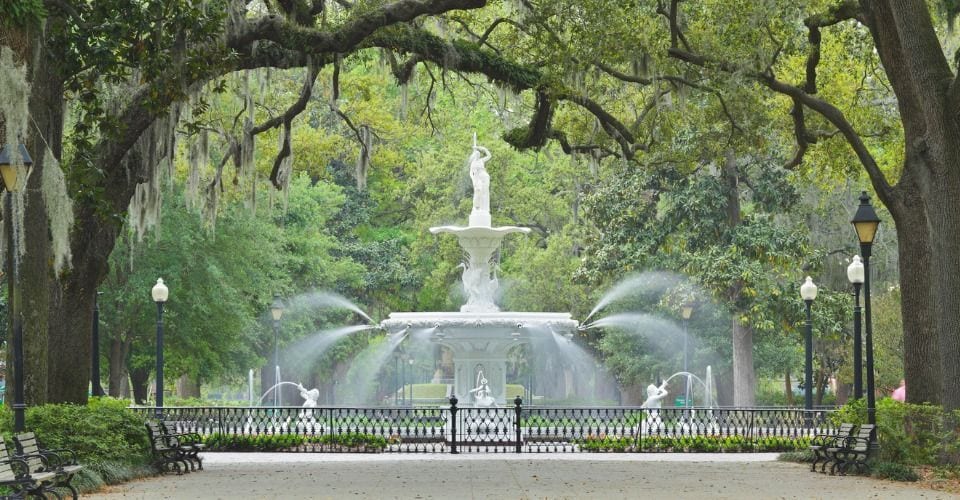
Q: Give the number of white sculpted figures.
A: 4